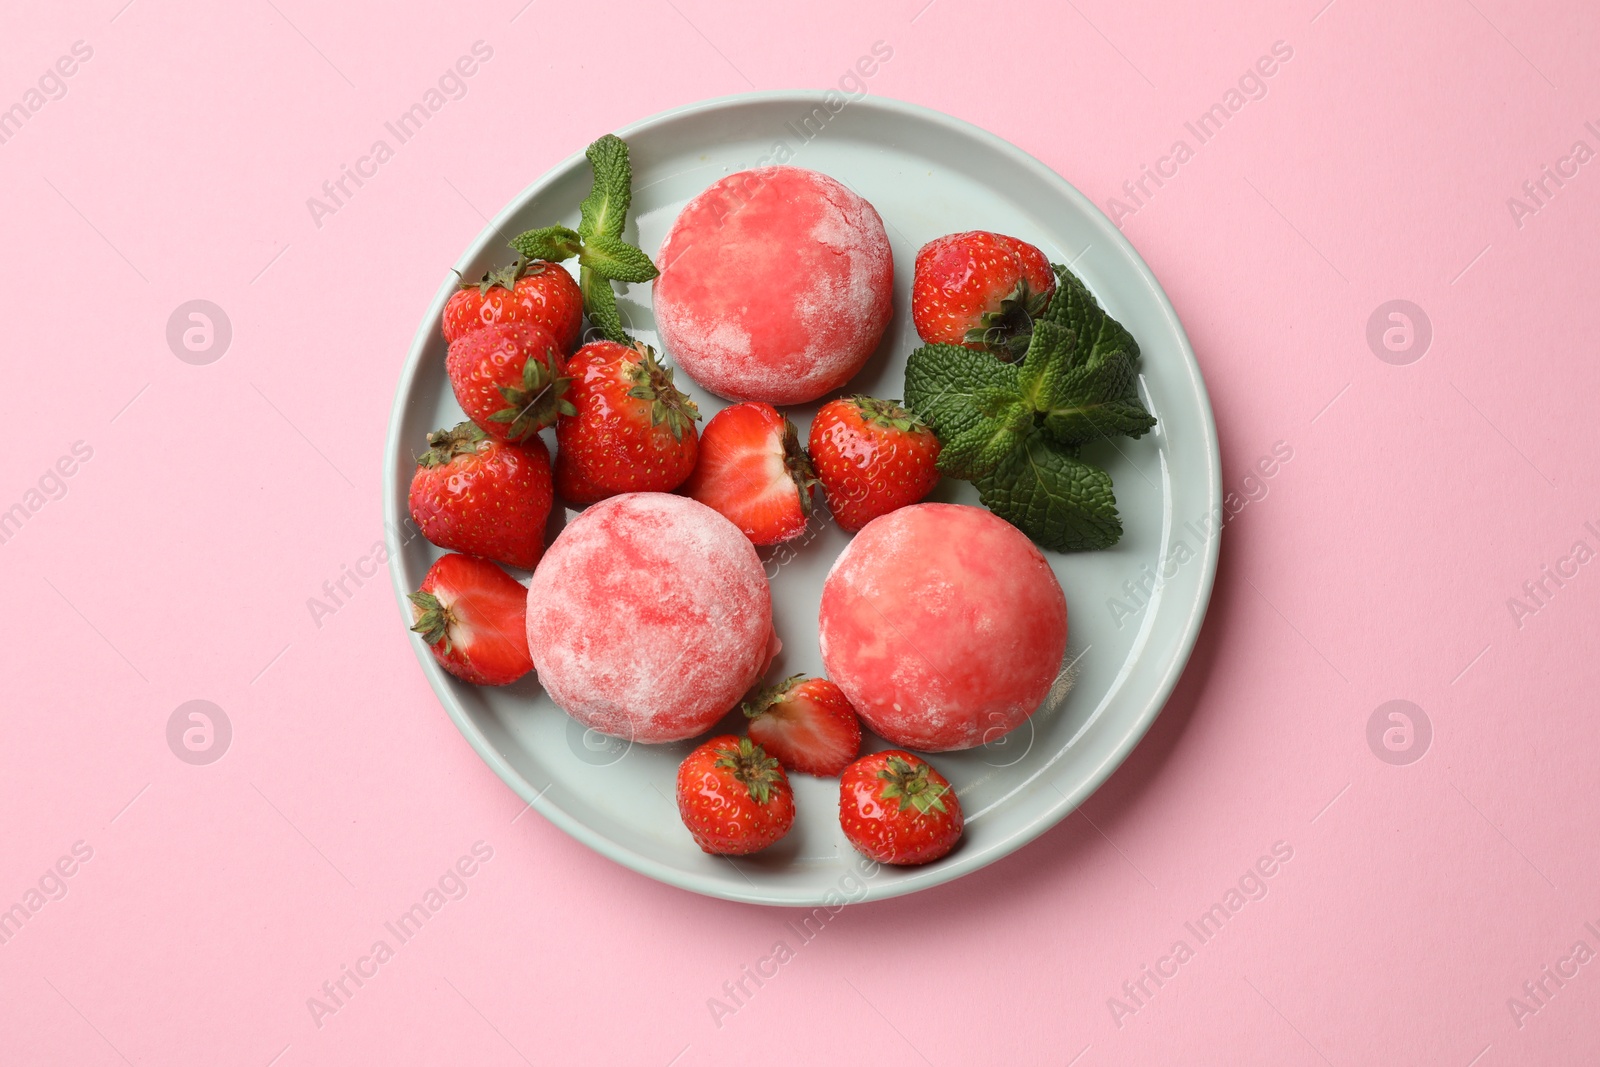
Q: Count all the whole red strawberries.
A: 8